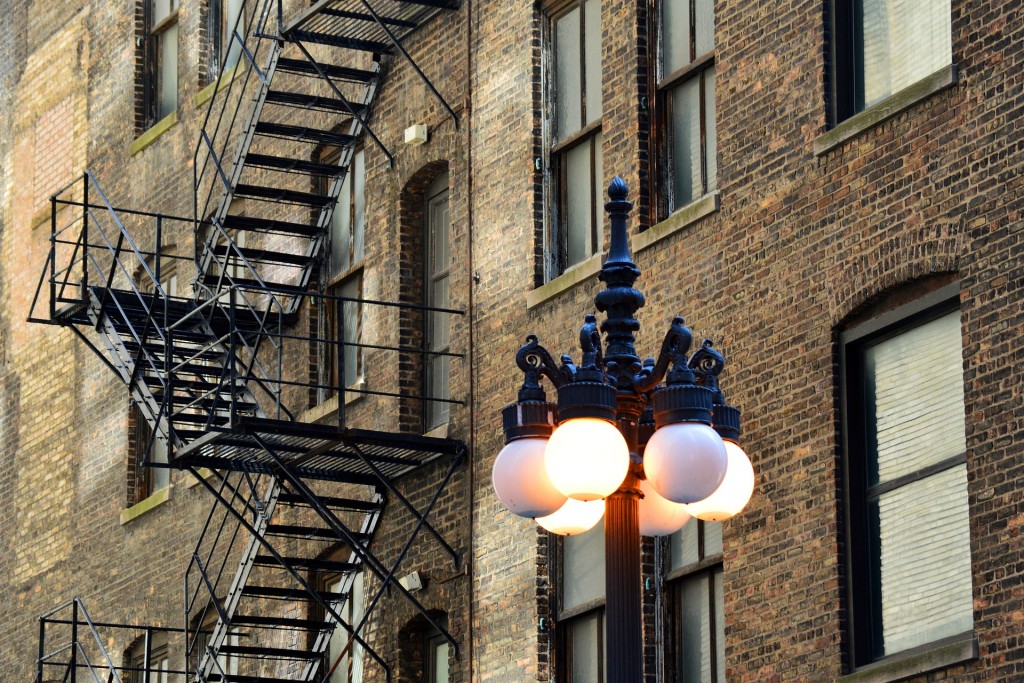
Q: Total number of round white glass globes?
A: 6